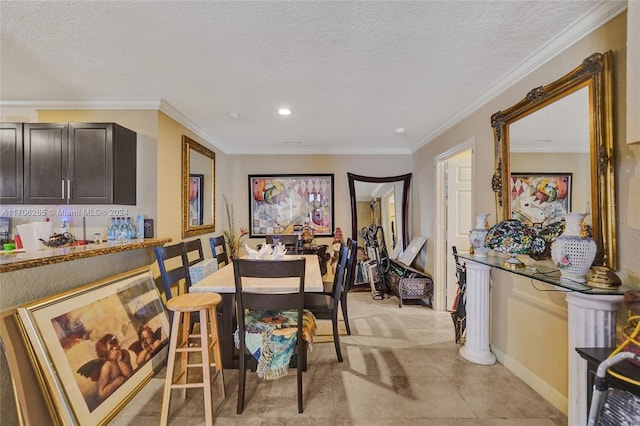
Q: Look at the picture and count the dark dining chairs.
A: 7